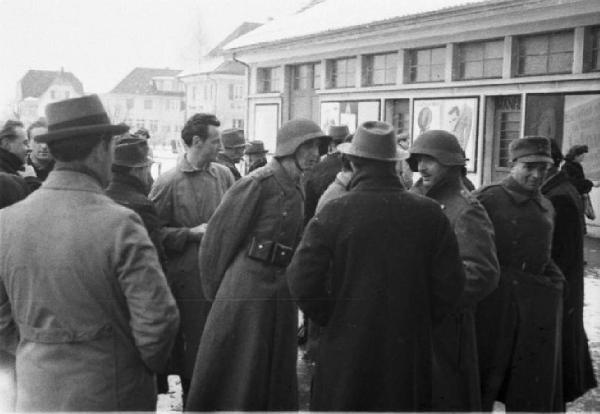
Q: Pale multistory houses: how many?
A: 3